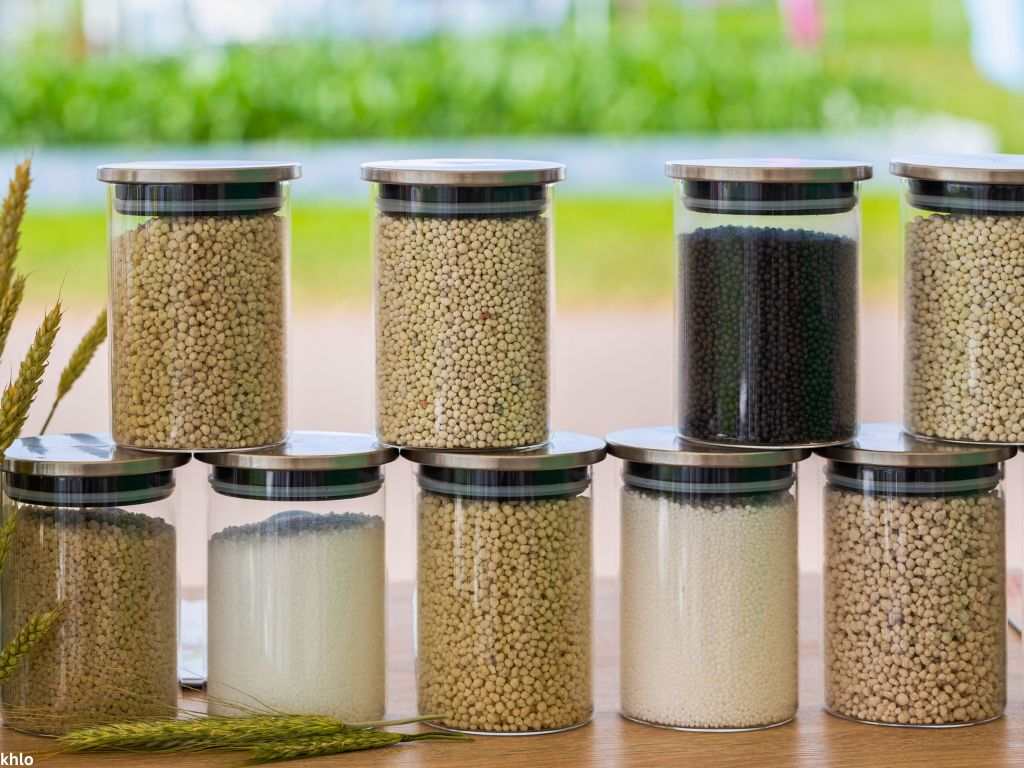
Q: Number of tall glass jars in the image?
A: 9